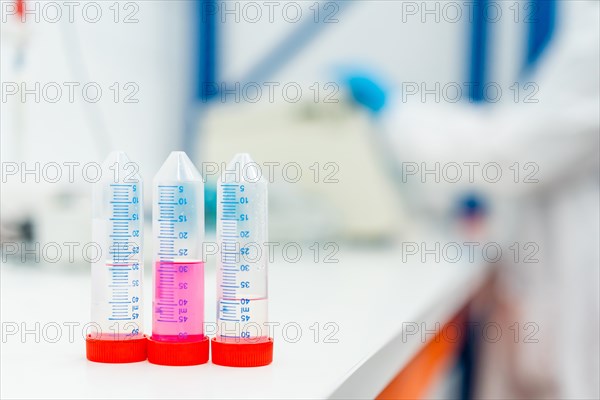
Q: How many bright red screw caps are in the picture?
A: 3